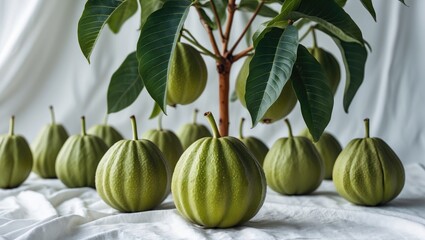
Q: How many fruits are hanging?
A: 3